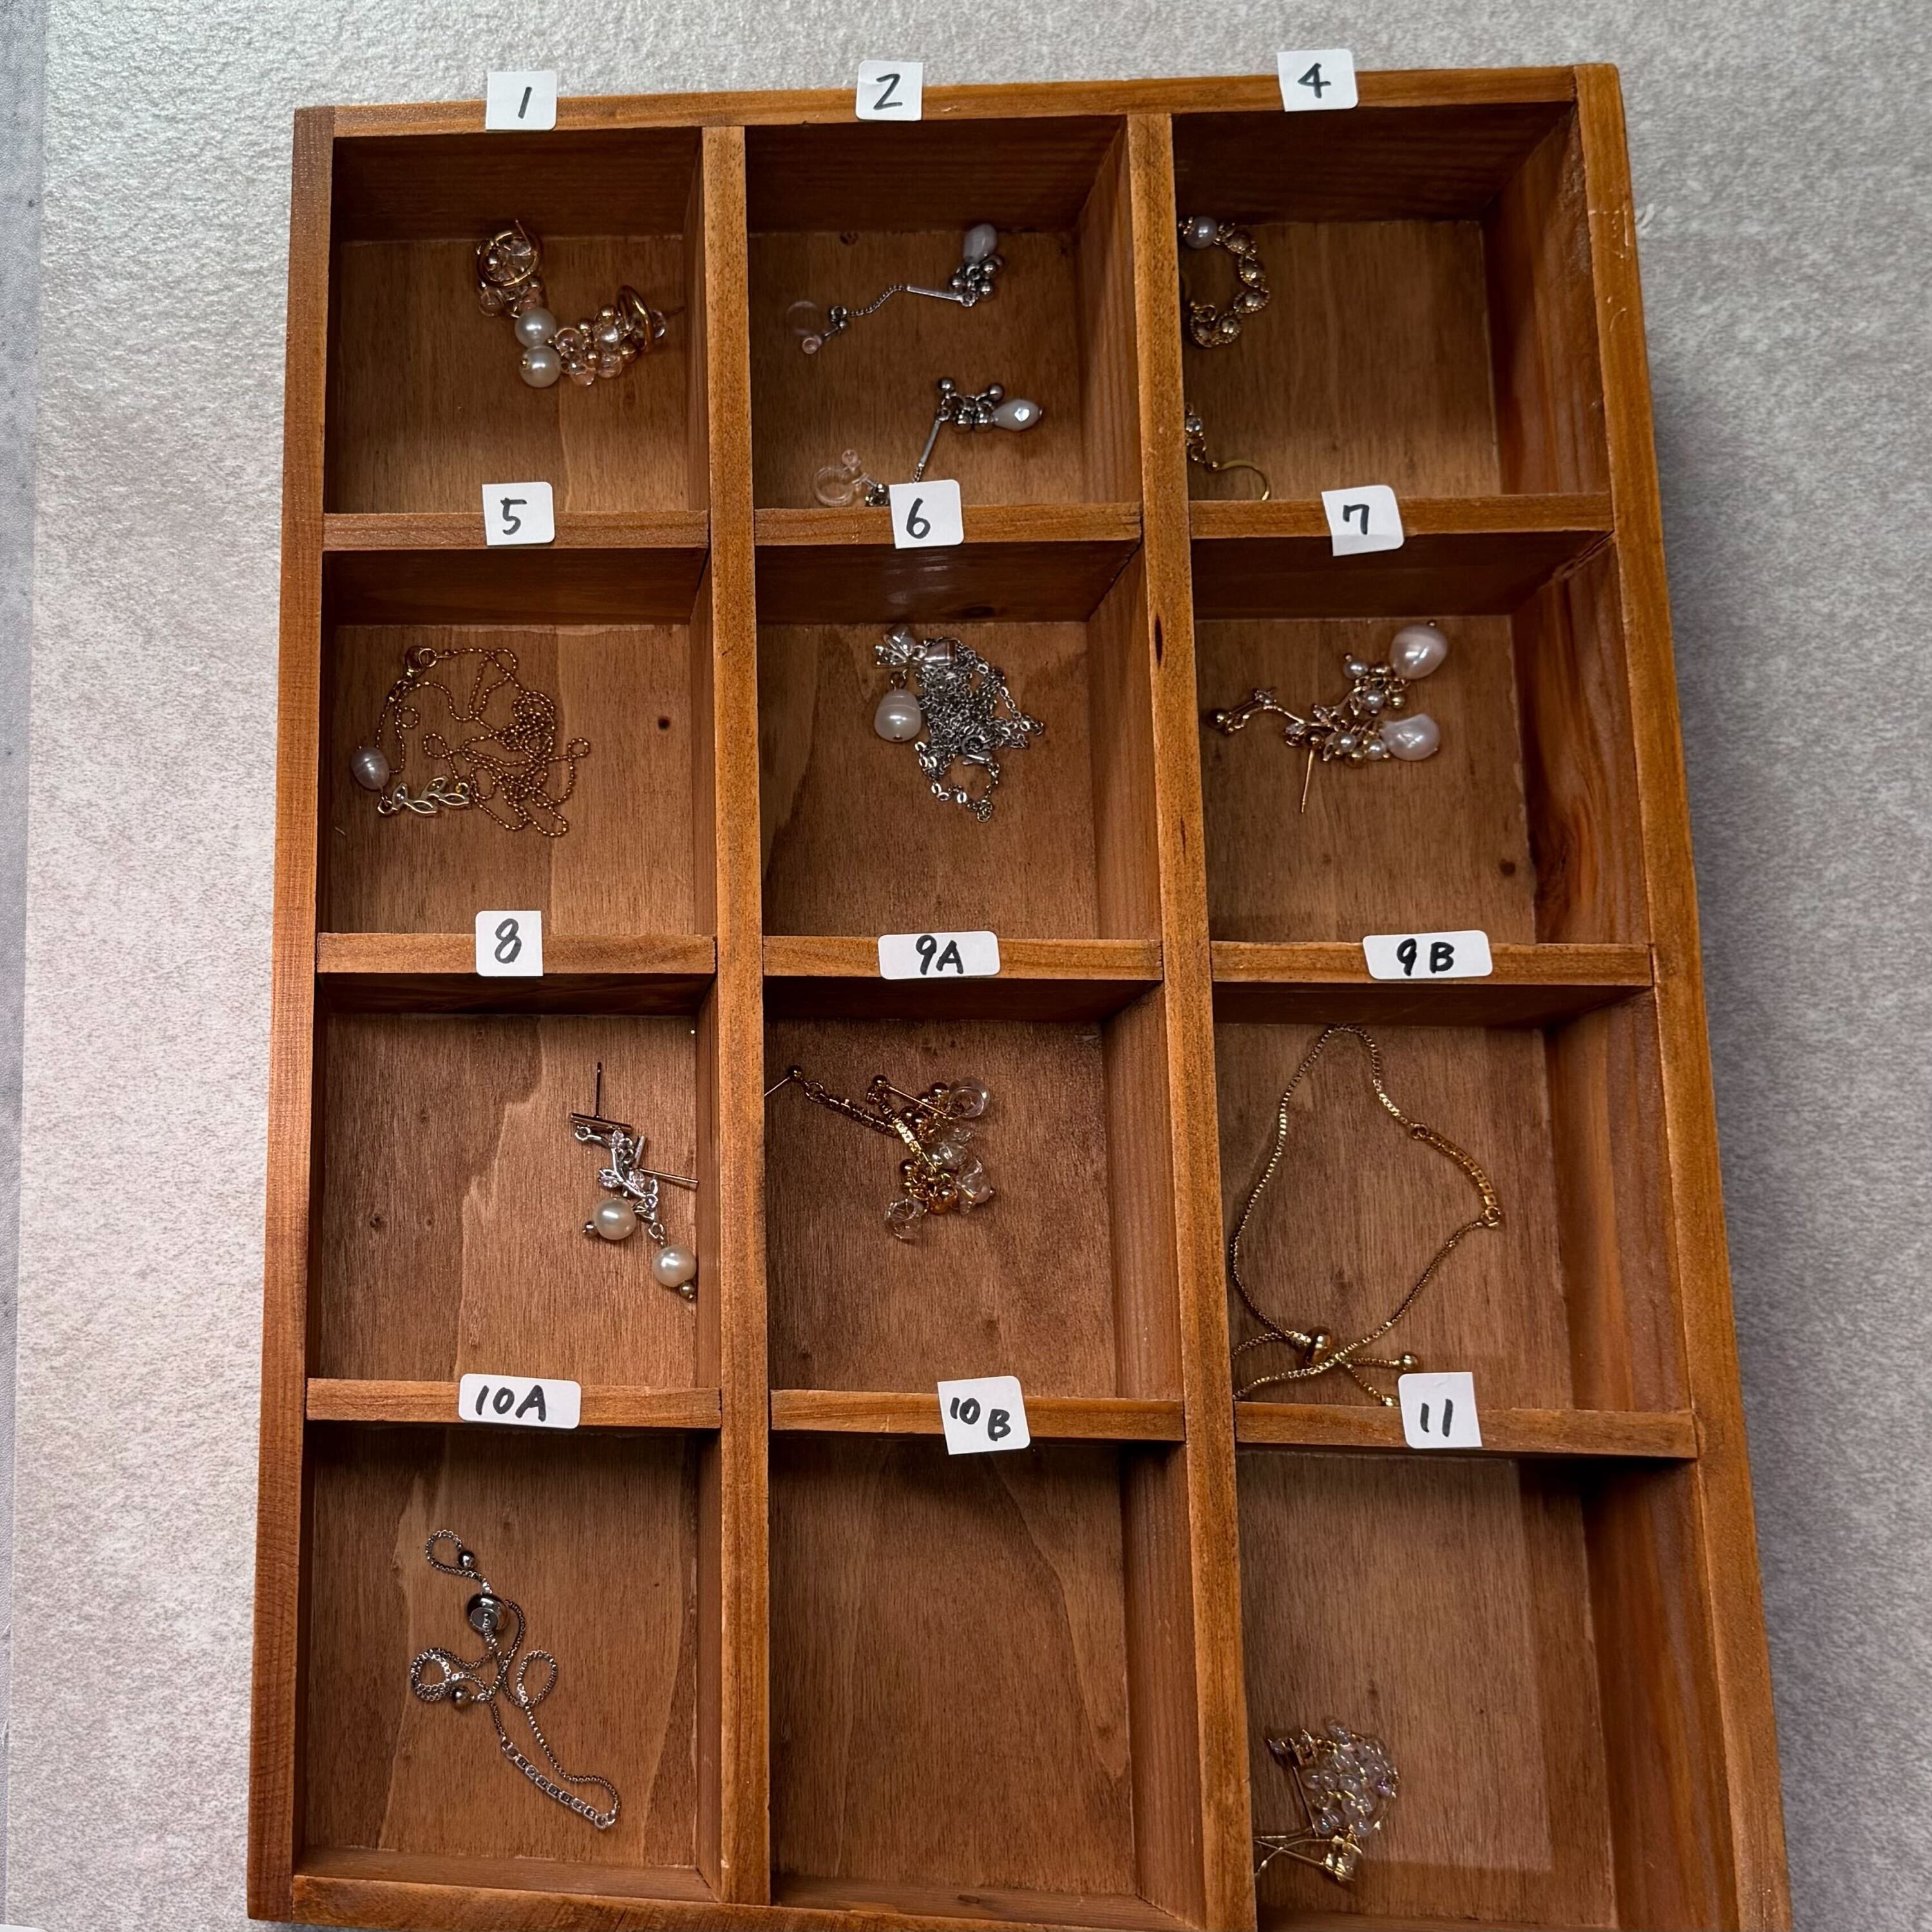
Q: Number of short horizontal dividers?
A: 9